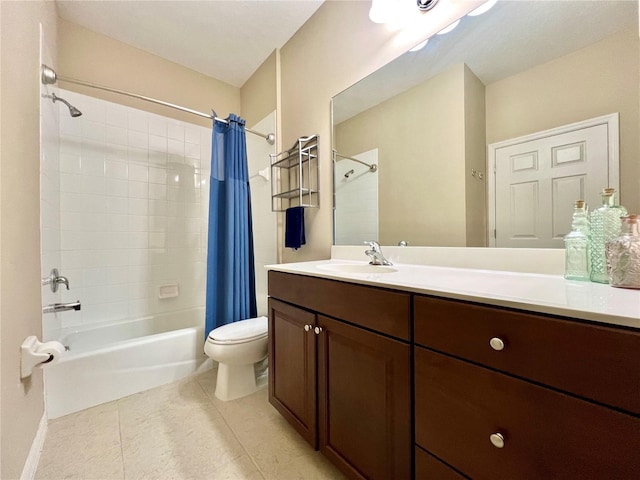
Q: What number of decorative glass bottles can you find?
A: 3